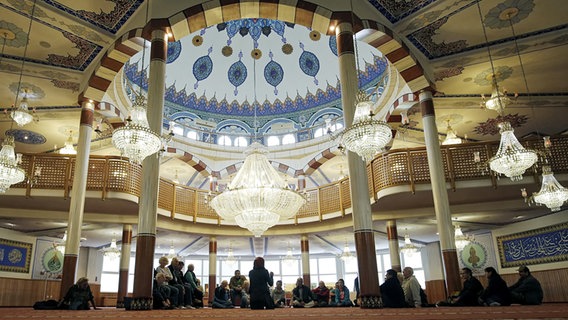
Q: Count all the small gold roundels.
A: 5